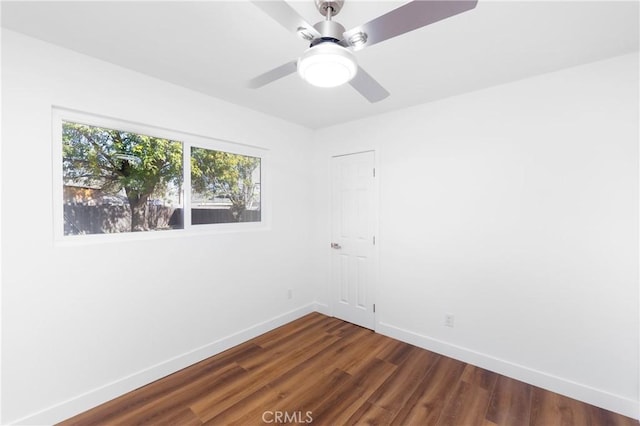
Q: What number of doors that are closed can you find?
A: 1